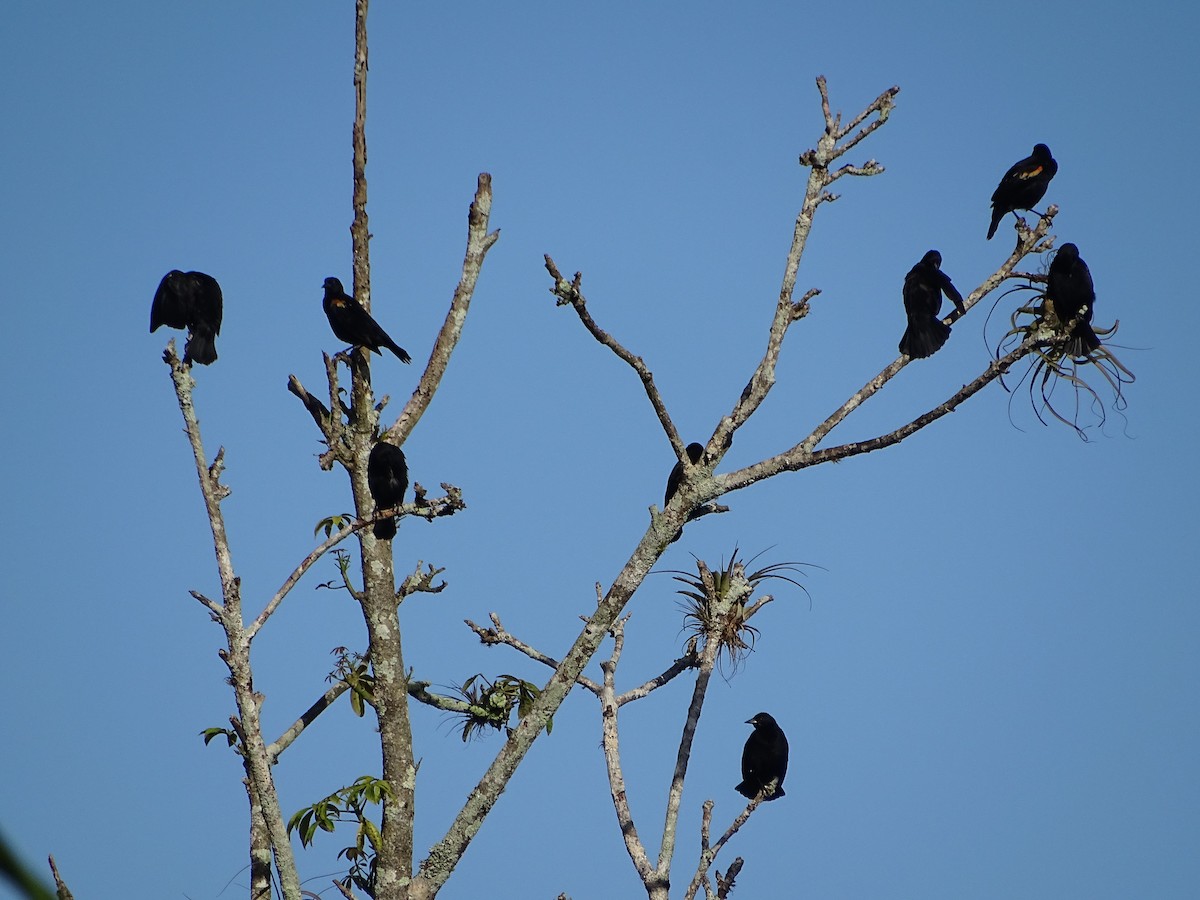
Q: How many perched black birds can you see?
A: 8